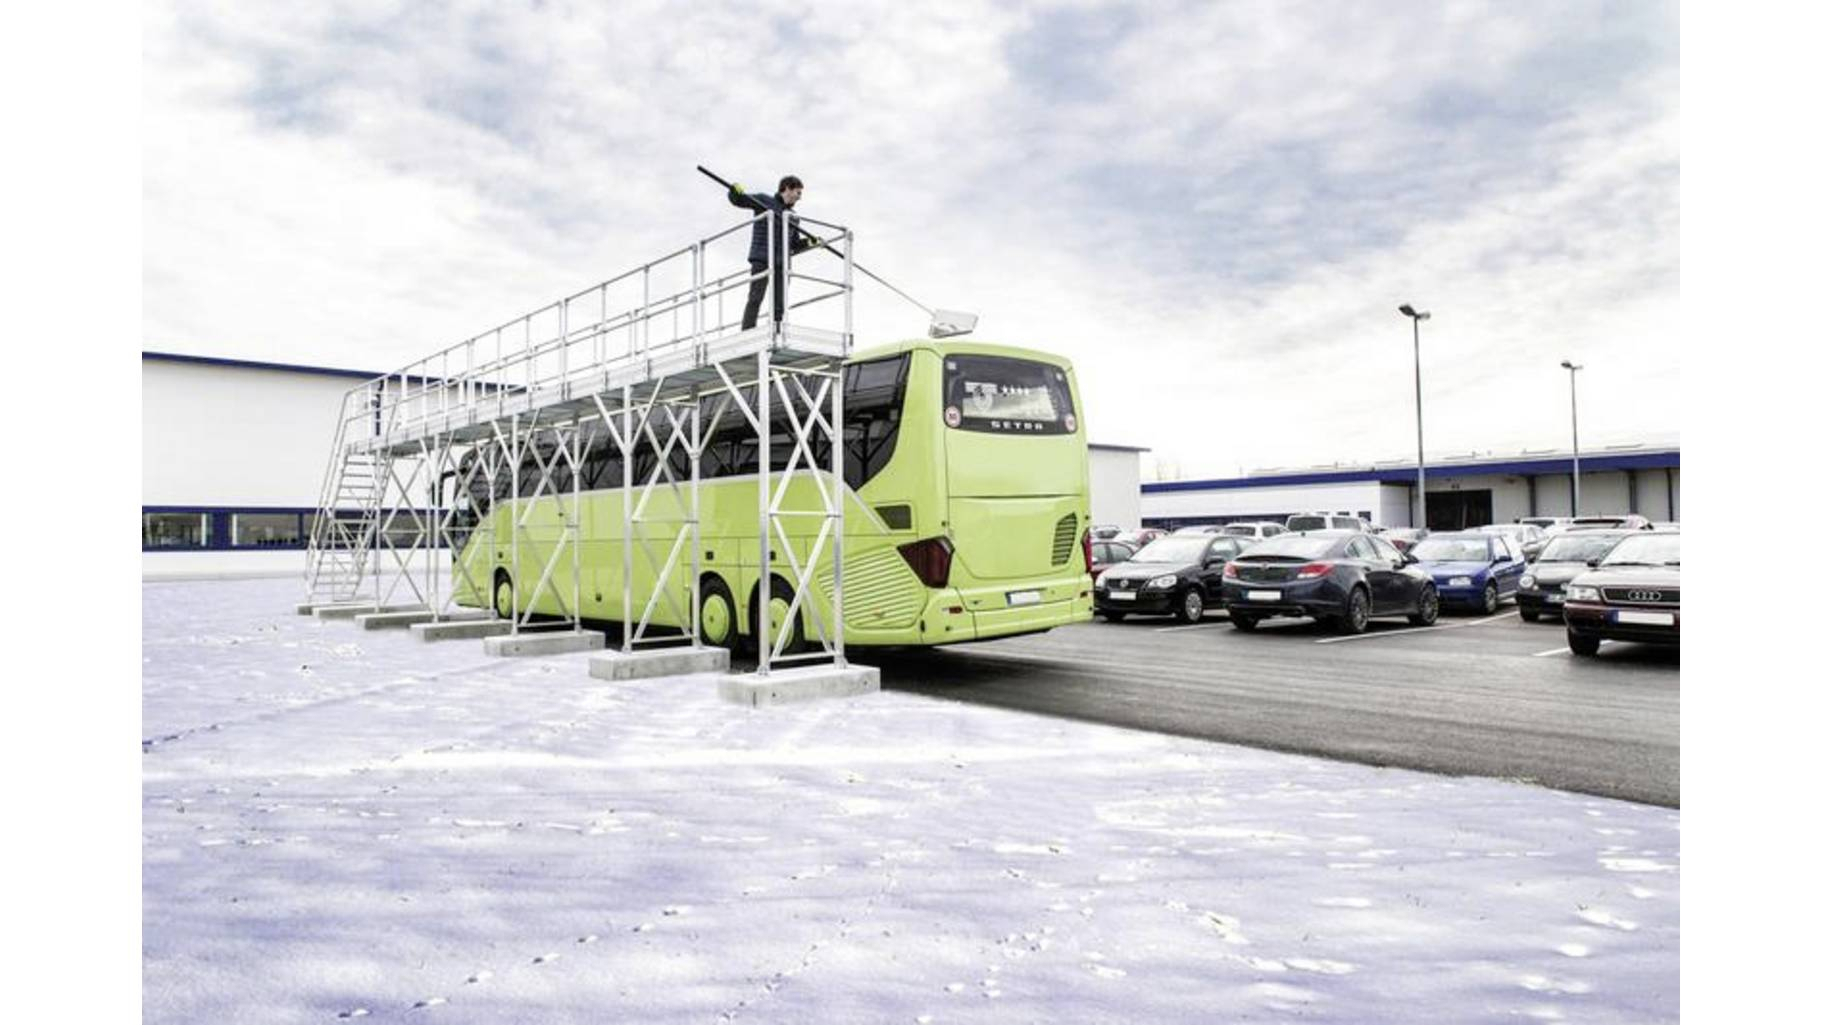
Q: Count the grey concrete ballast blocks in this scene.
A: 7